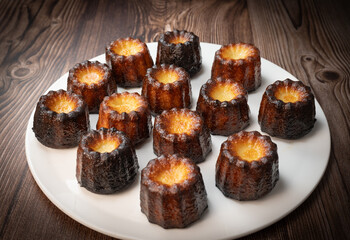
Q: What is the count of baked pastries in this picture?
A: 13